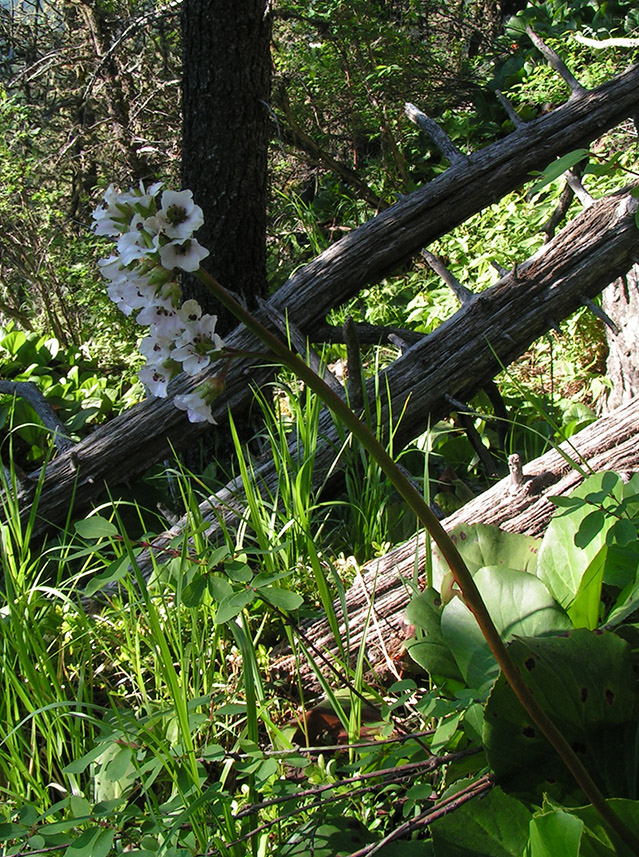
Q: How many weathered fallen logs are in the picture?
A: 3